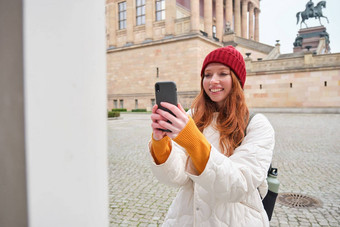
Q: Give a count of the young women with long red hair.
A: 1